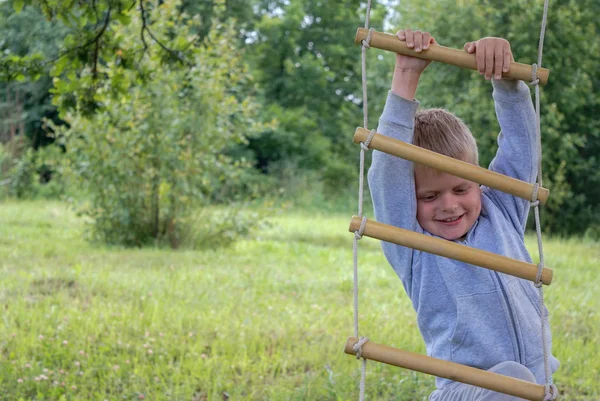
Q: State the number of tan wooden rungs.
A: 4